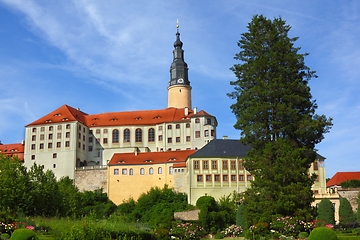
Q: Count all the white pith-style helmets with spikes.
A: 0